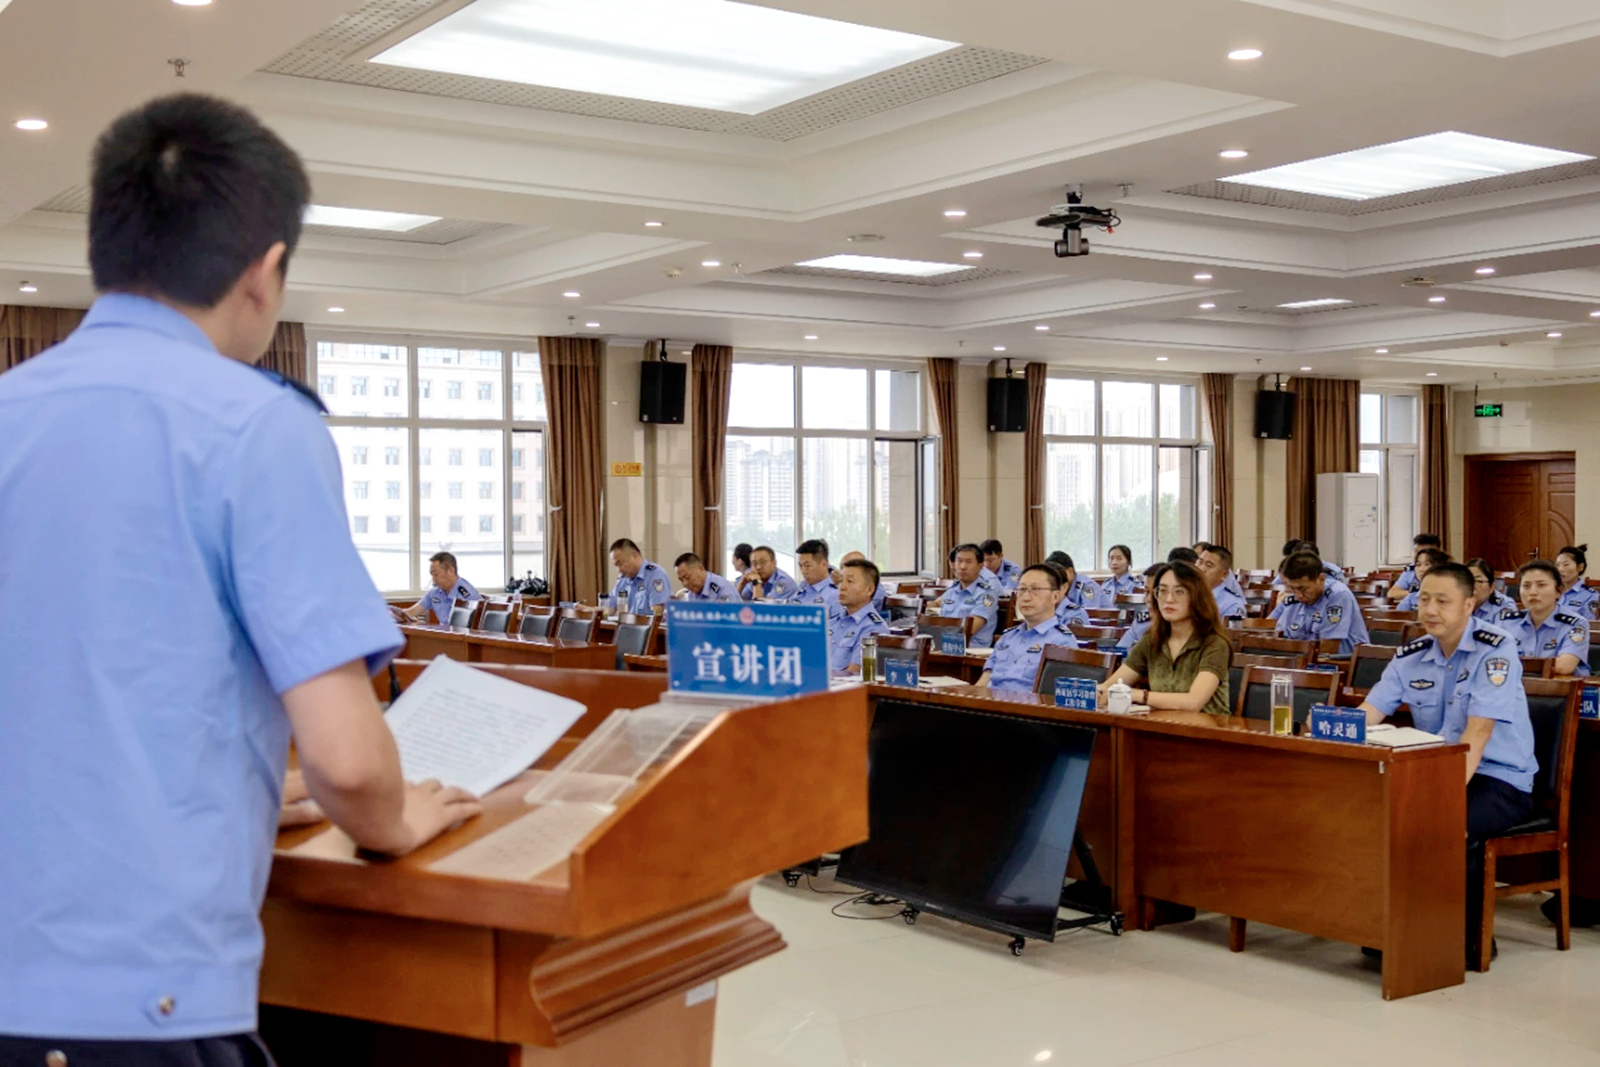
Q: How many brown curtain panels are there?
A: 9